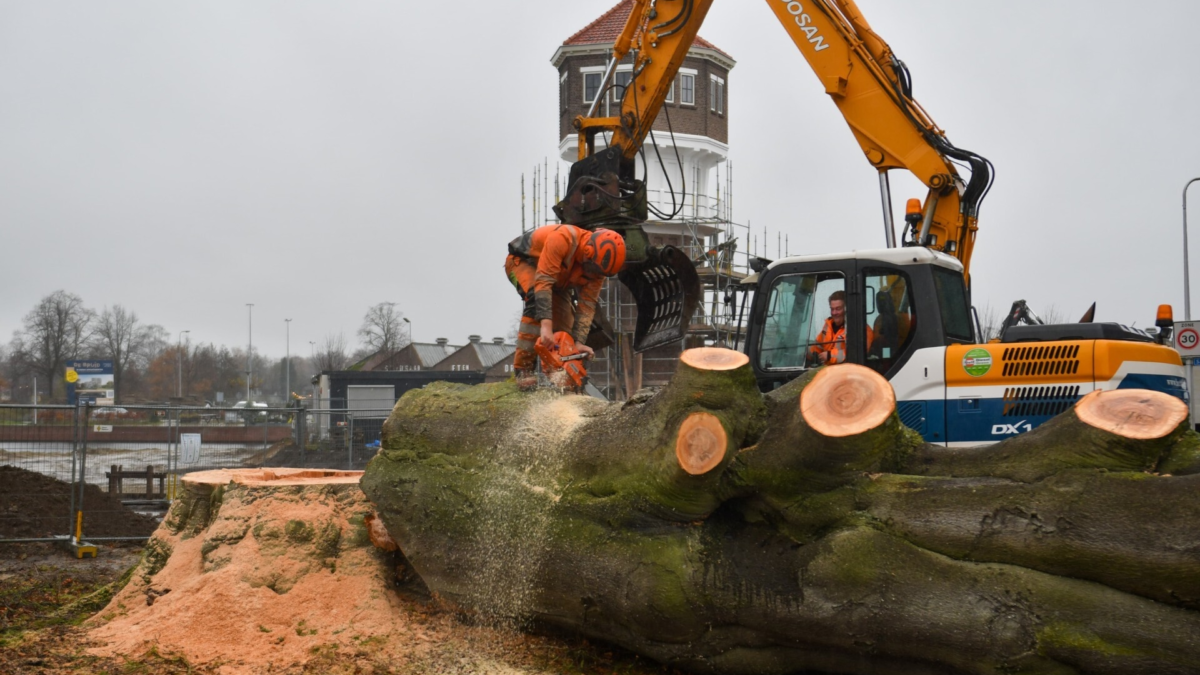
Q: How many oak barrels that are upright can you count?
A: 0